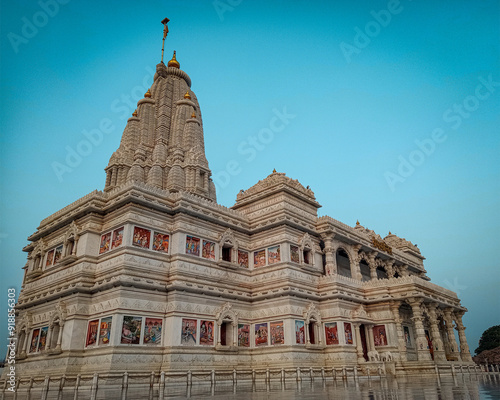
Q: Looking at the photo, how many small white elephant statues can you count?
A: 2